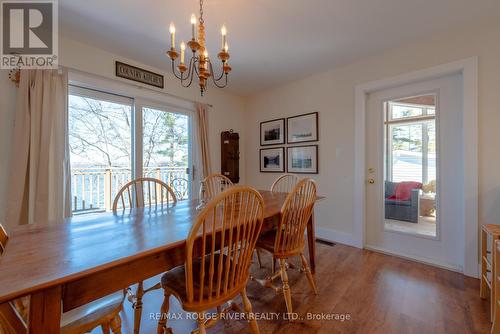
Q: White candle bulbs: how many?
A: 6